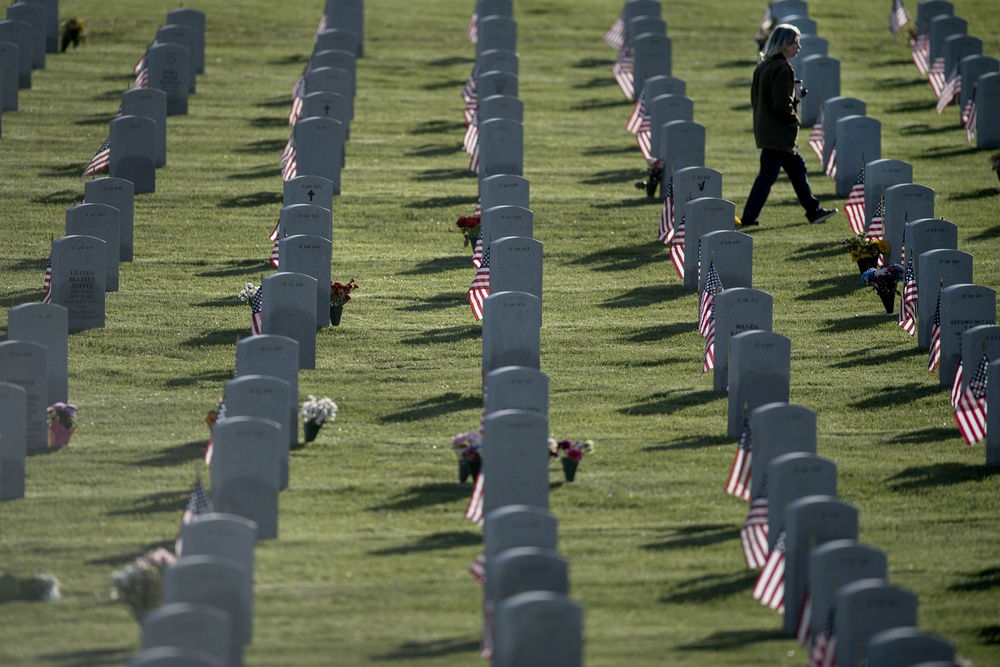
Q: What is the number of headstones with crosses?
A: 2